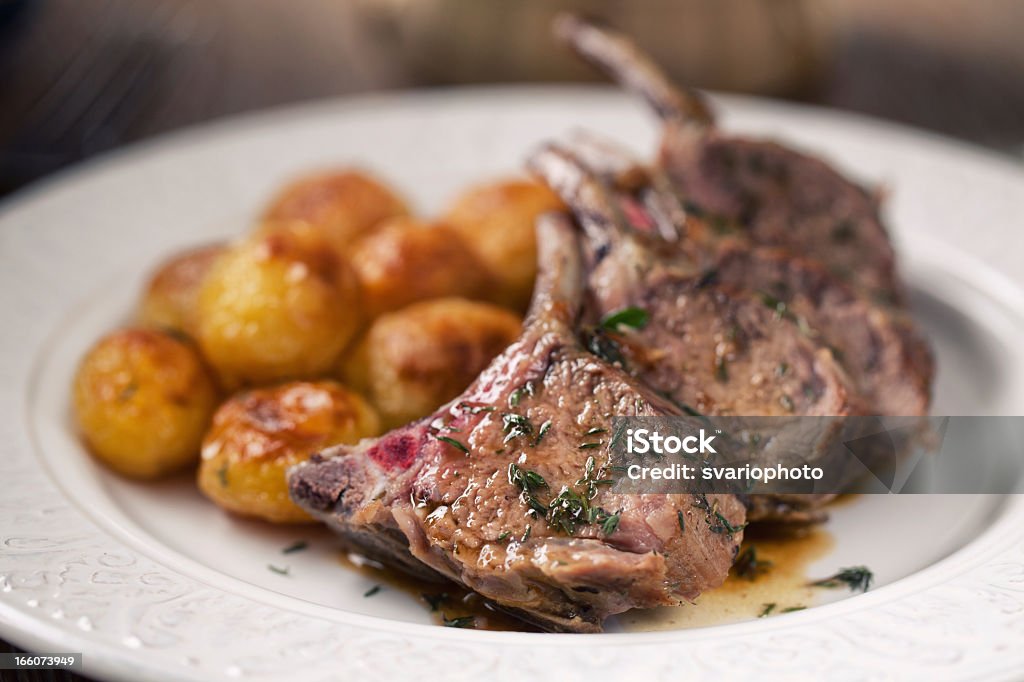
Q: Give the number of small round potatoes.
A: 8